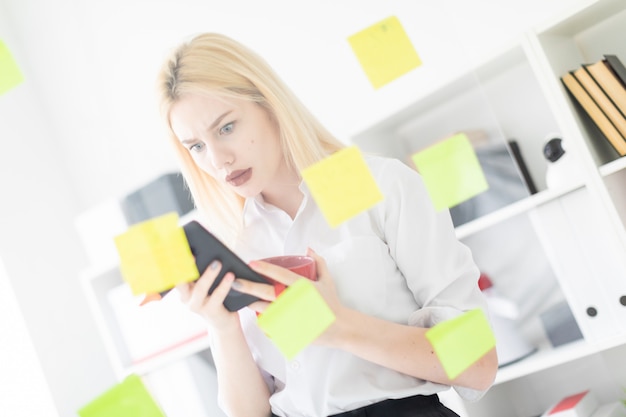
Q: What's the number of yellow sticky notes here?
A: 3